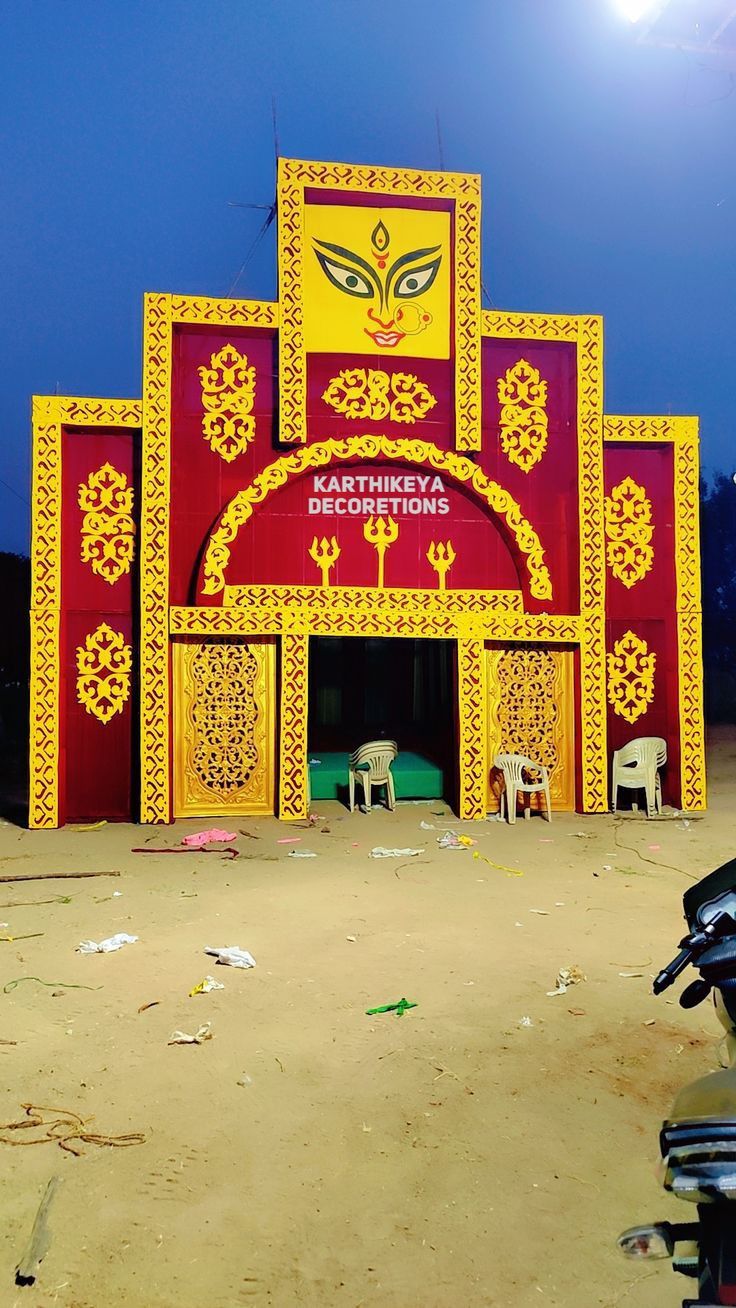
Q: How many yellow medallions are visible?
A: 7